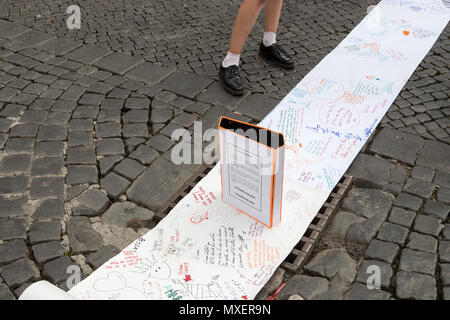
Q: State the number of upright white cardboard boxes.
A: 1